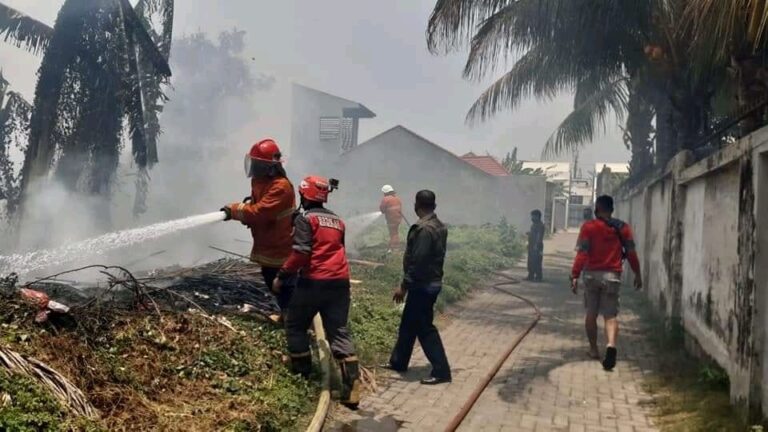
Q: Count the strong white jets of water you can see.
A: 2